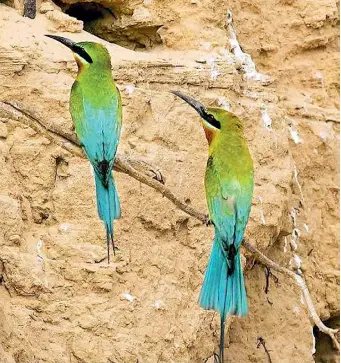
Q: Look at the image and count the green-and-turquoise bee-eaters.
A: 2